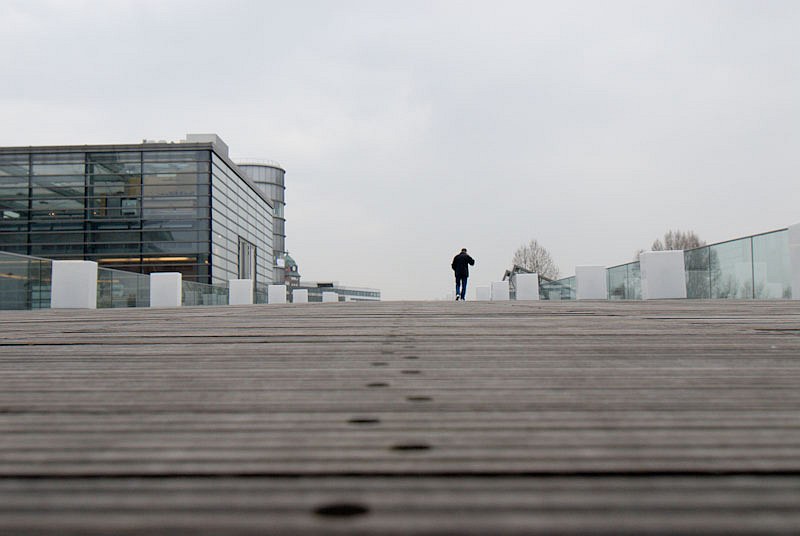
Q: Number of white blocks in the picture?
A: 12